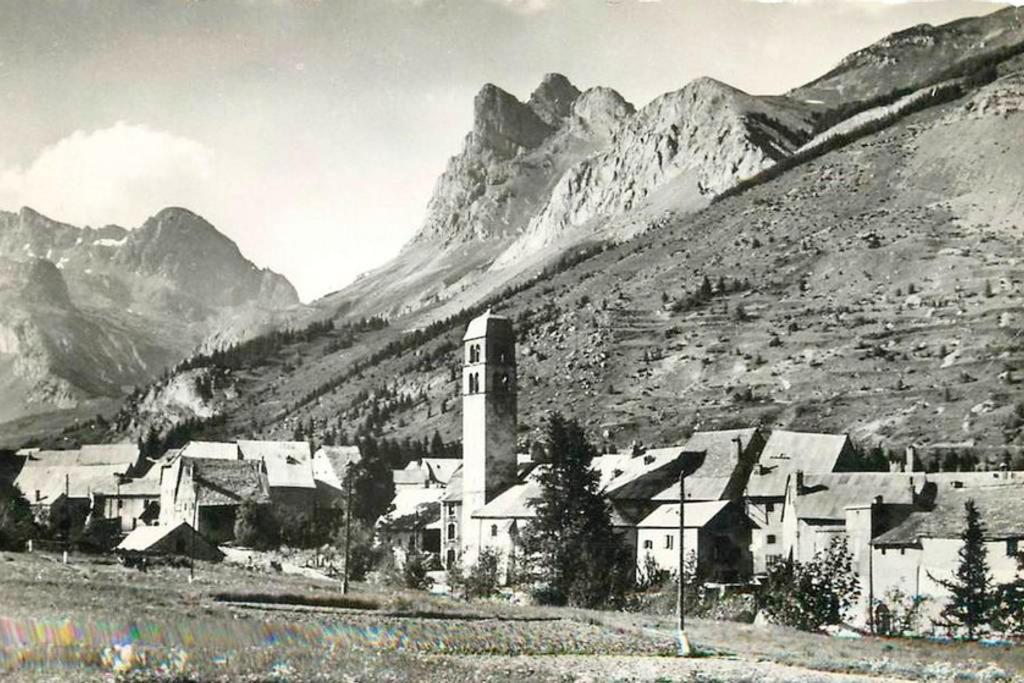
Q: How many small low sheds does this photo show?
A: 1